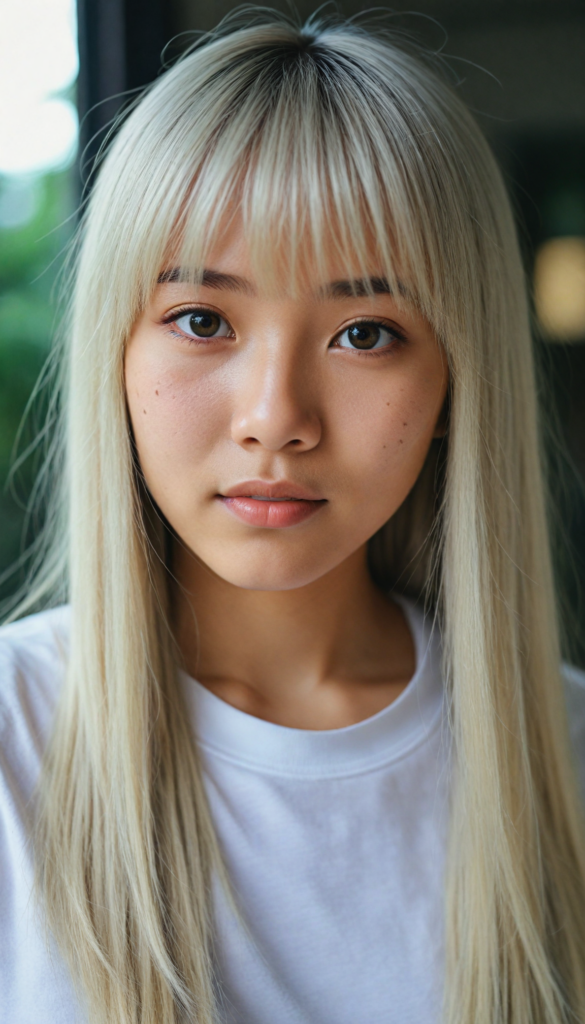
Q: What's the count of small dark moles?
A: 6